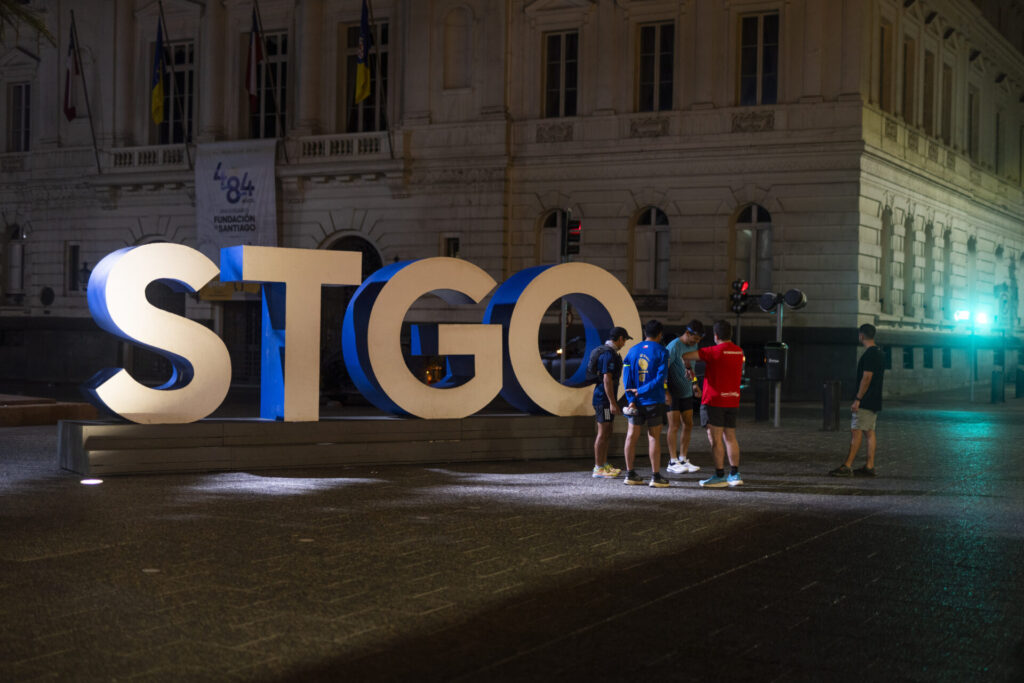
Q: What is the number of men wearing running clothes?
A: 4